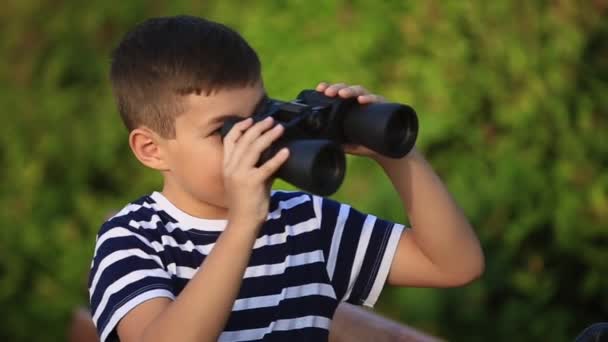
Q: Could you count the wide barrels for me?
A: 2